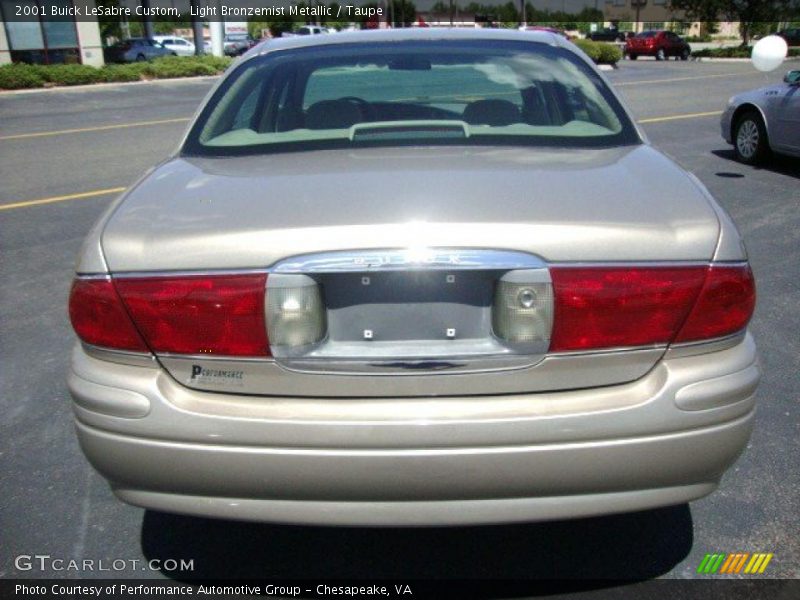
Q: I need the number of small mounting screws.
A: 4